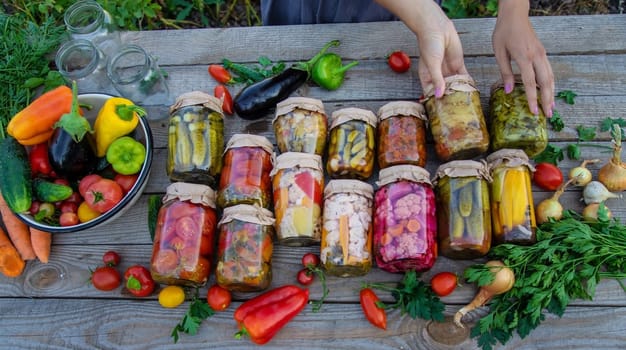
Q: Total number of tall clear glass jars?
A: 3